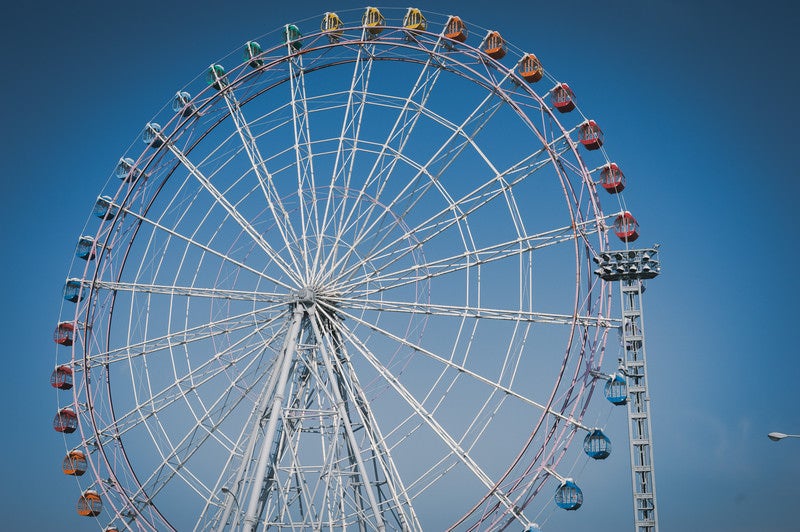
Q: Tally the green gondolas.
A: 3